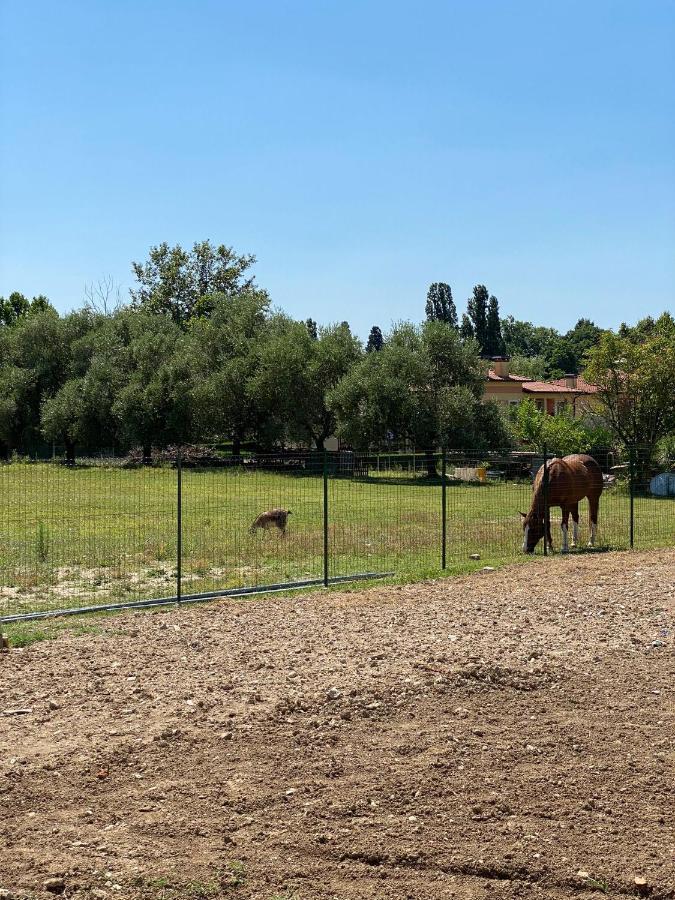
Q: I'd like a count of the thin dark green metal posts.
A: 5